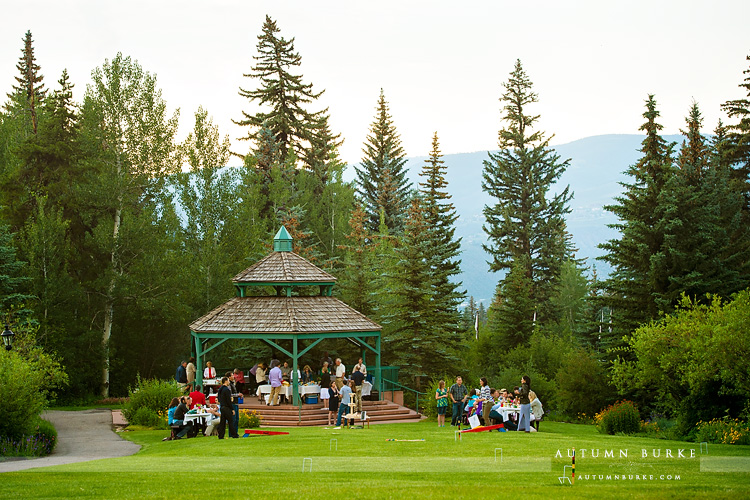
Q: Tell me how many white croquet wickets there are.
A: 7